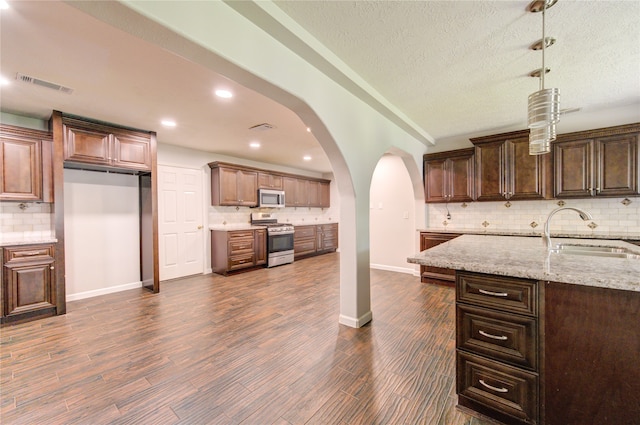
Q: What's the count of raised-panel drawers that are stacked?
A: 3